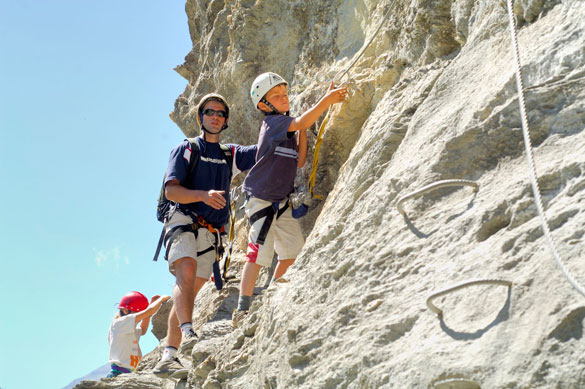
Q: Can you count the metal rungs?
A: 3